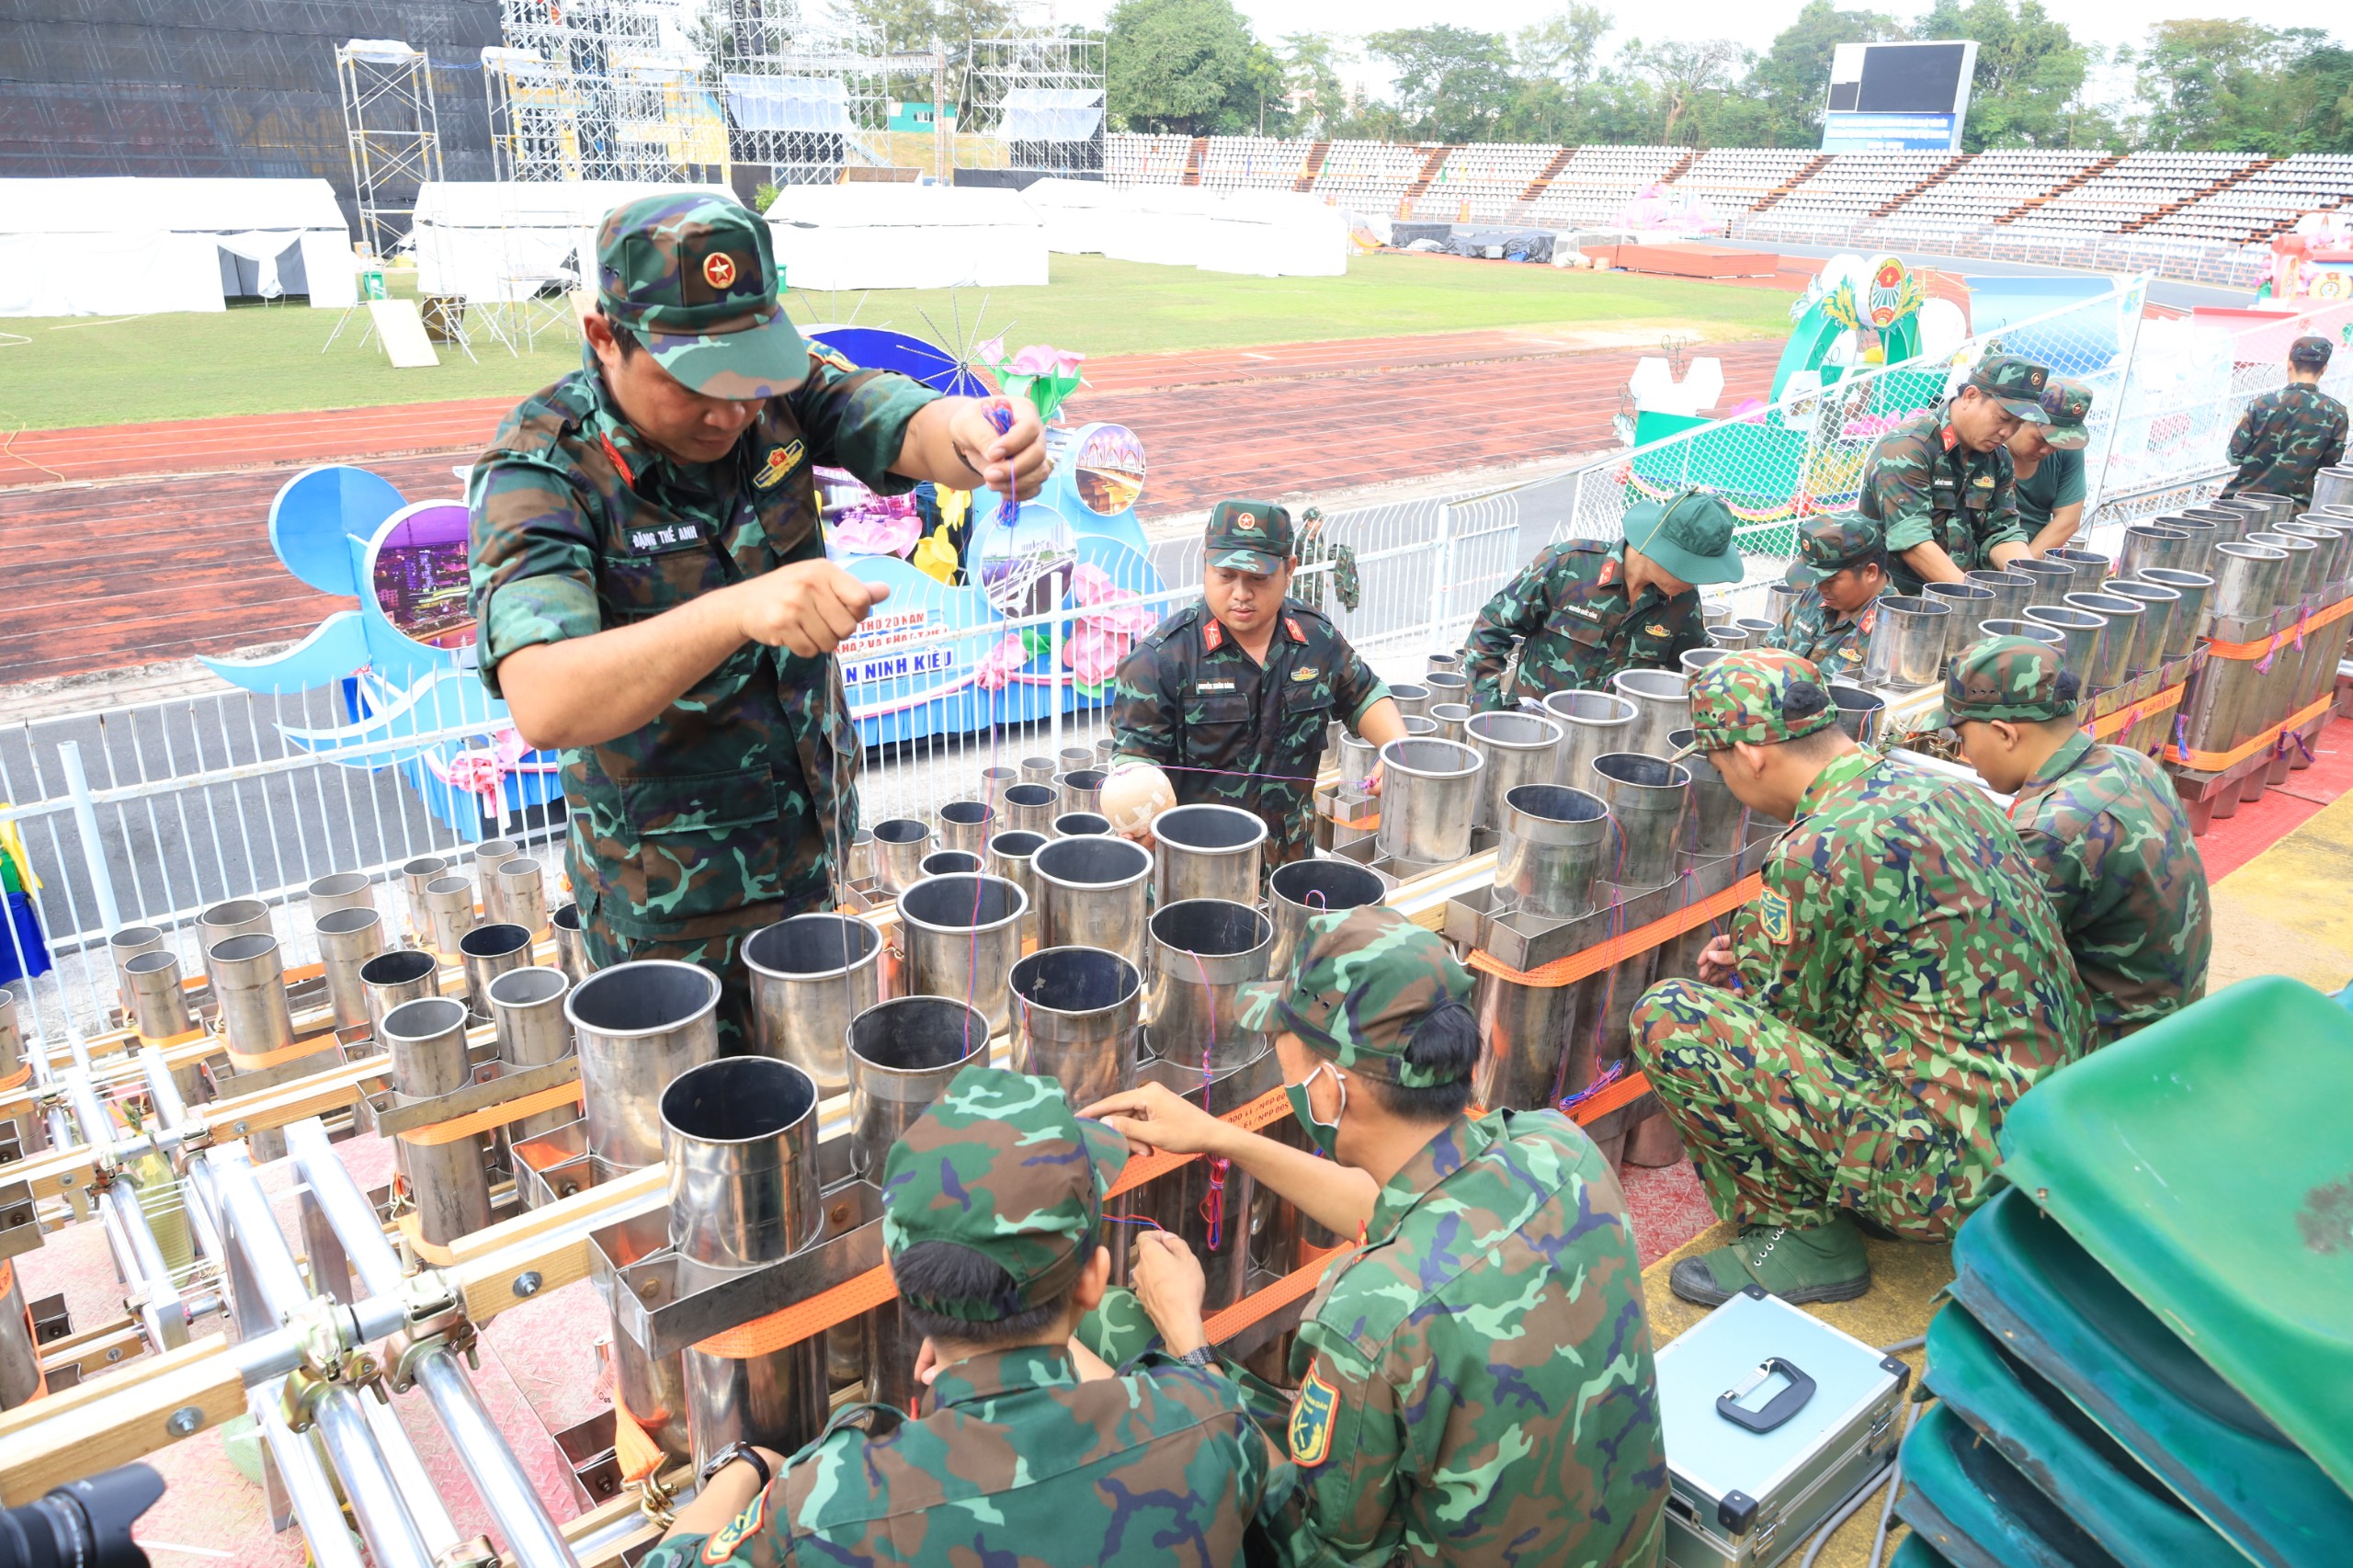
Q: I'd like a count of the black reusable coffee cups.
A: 0